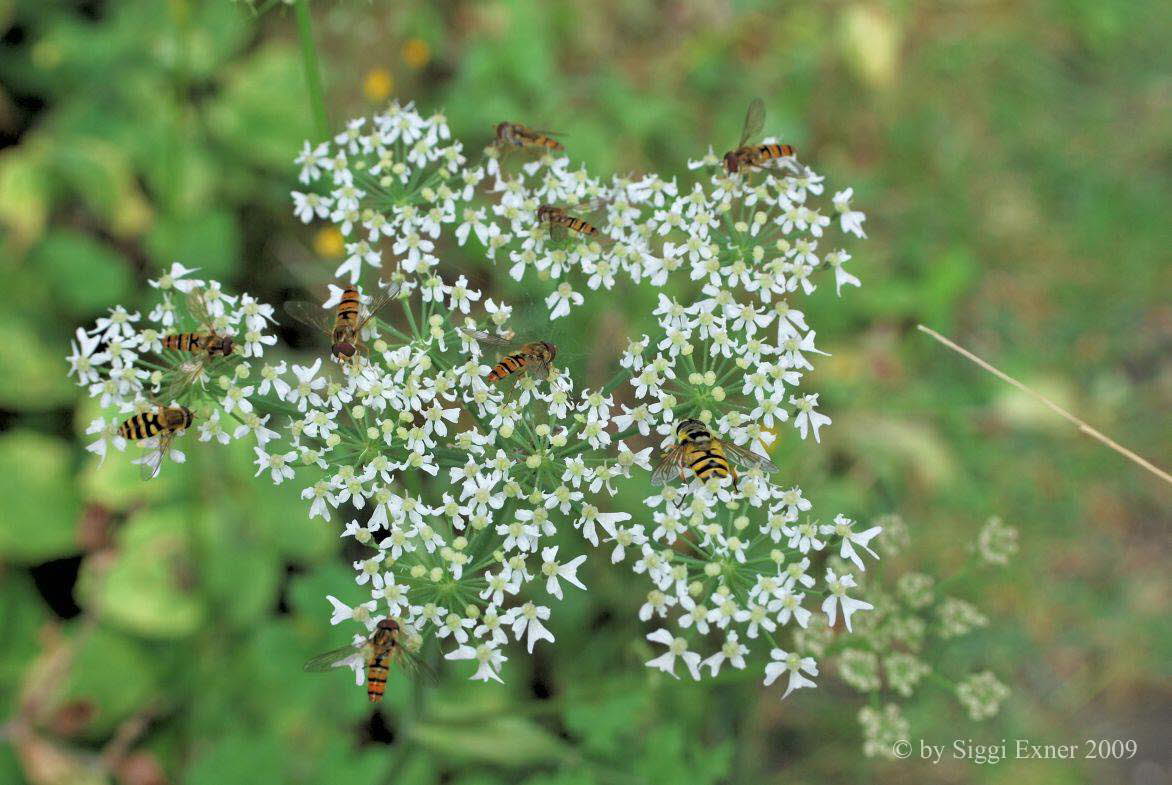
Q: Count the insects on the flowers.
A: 9